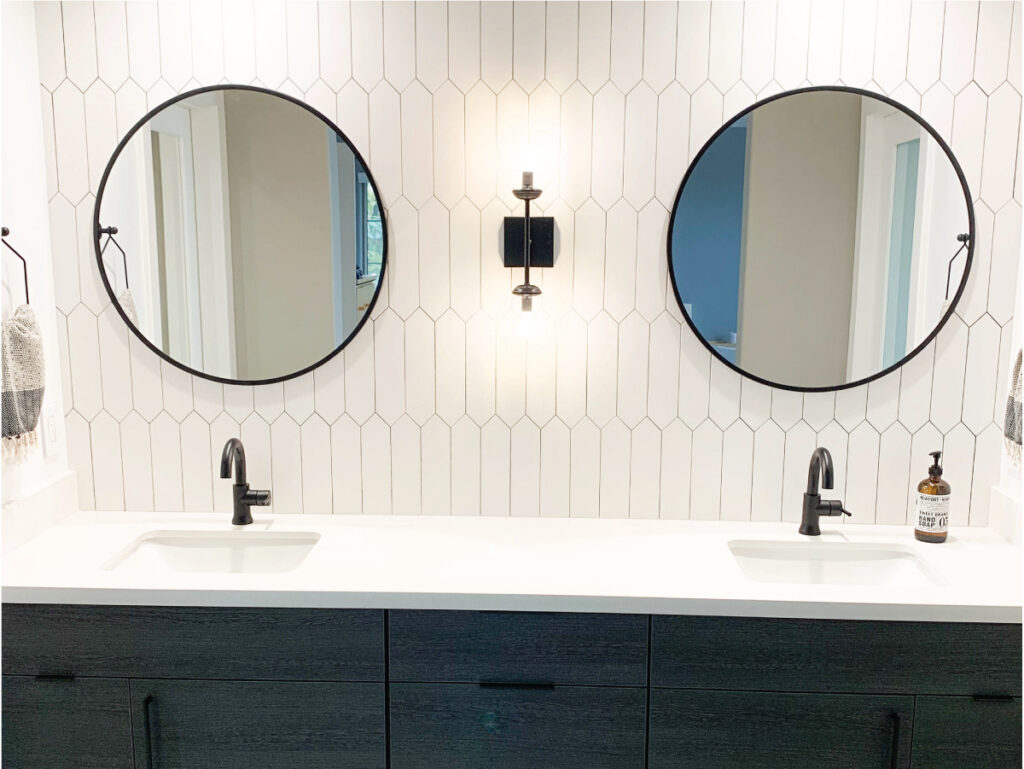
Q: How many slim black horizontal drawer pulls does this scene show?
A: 3